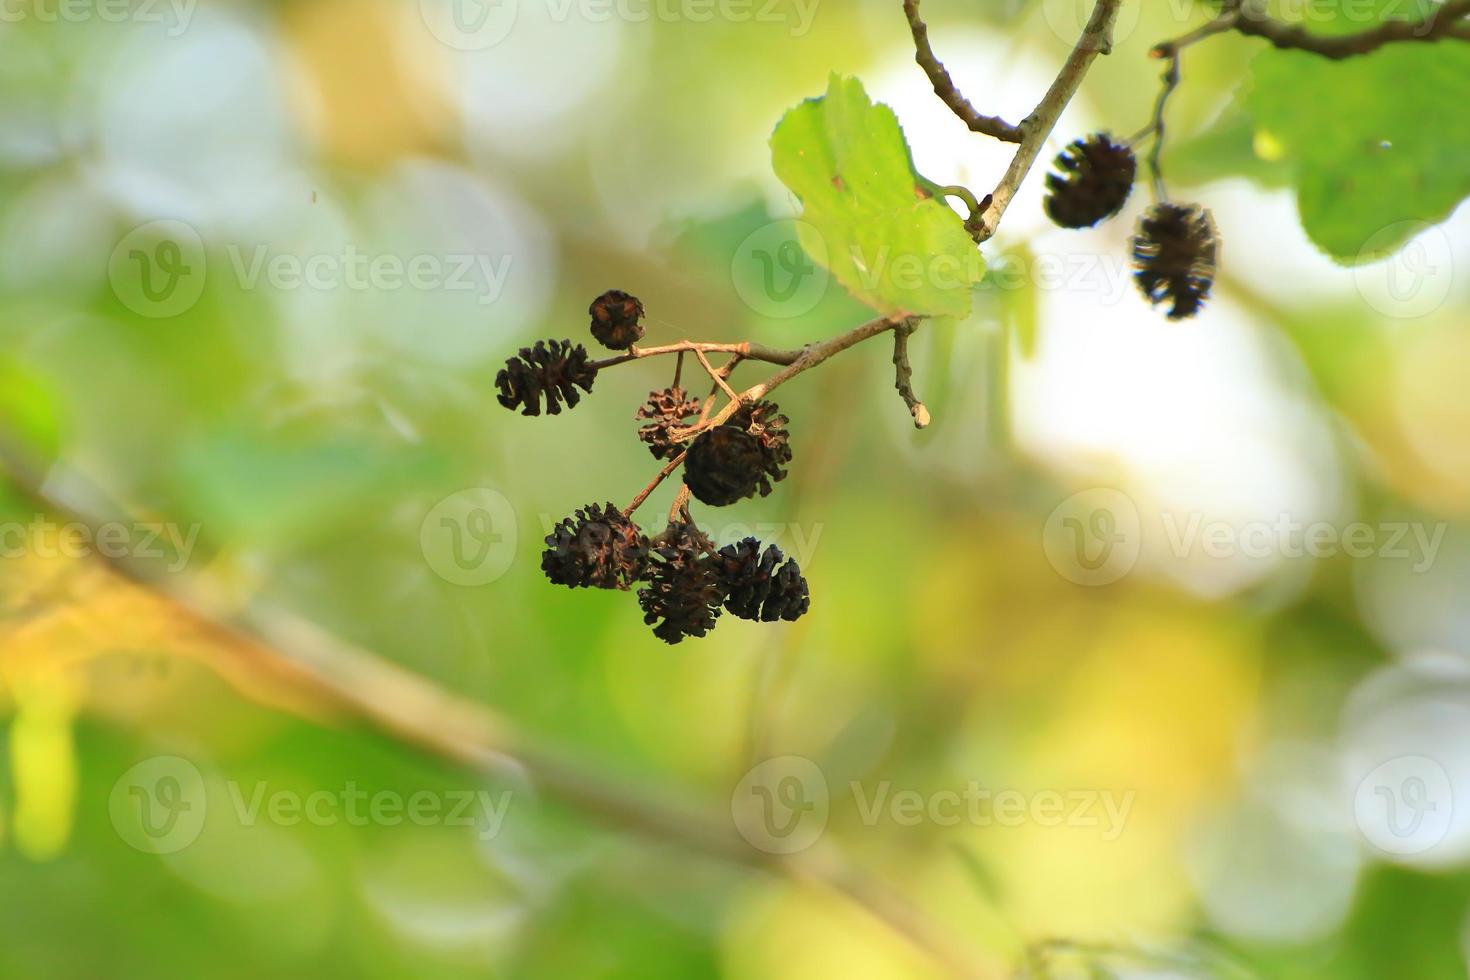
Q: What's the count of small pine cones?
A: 10